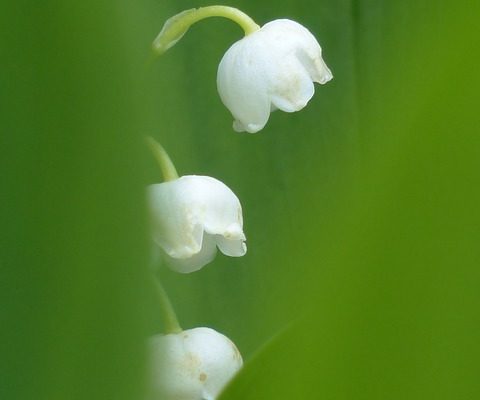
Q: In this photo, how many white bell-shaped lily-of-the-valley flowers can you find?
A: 3